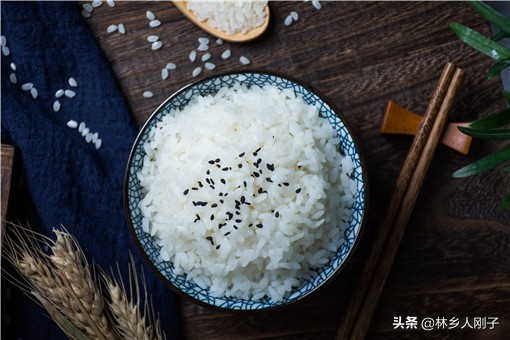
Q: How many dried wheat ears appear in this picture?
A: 3